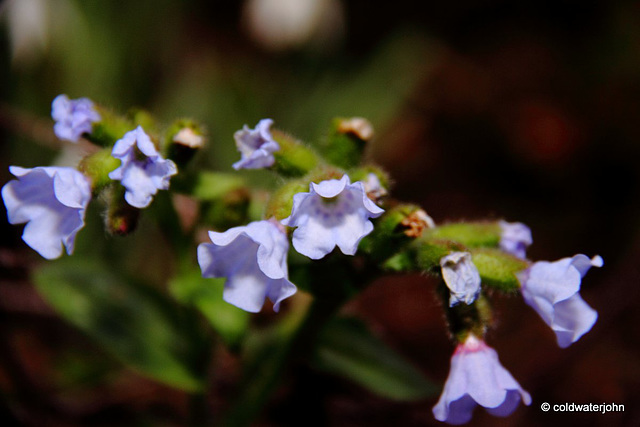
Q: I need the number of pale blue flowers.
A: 10